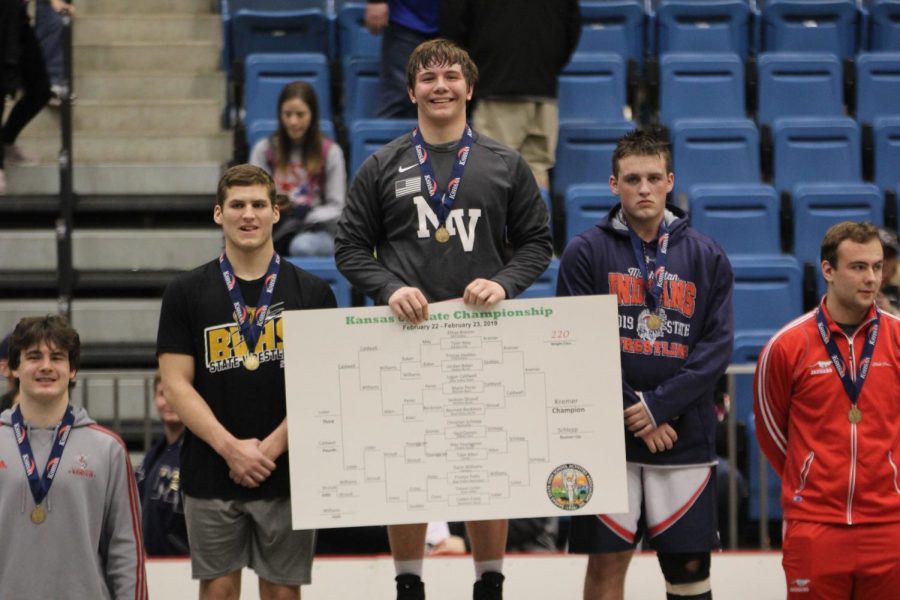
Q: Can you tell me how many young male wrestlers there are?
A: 5